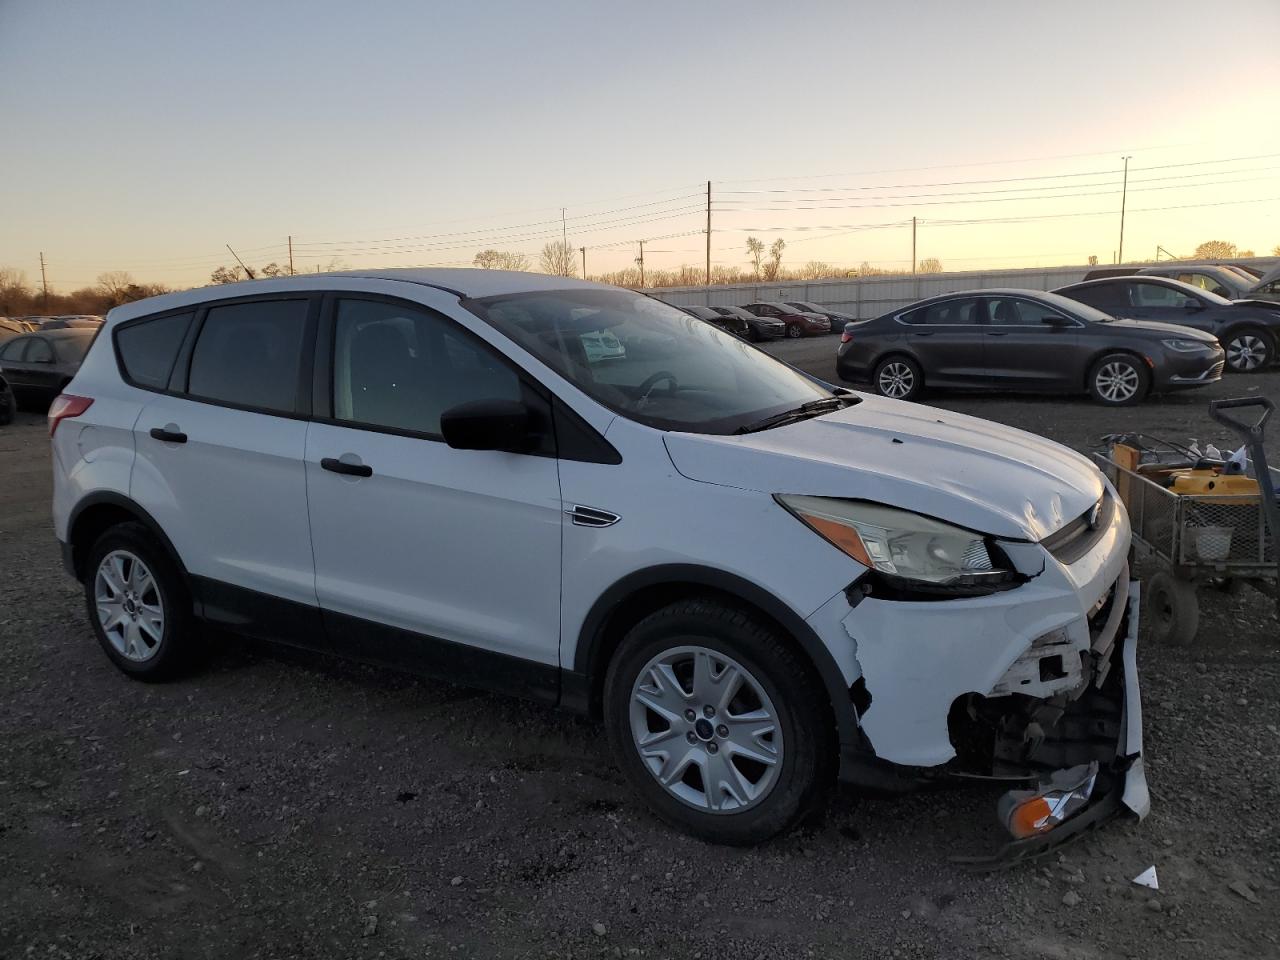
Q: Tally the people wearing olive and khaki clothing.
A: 0